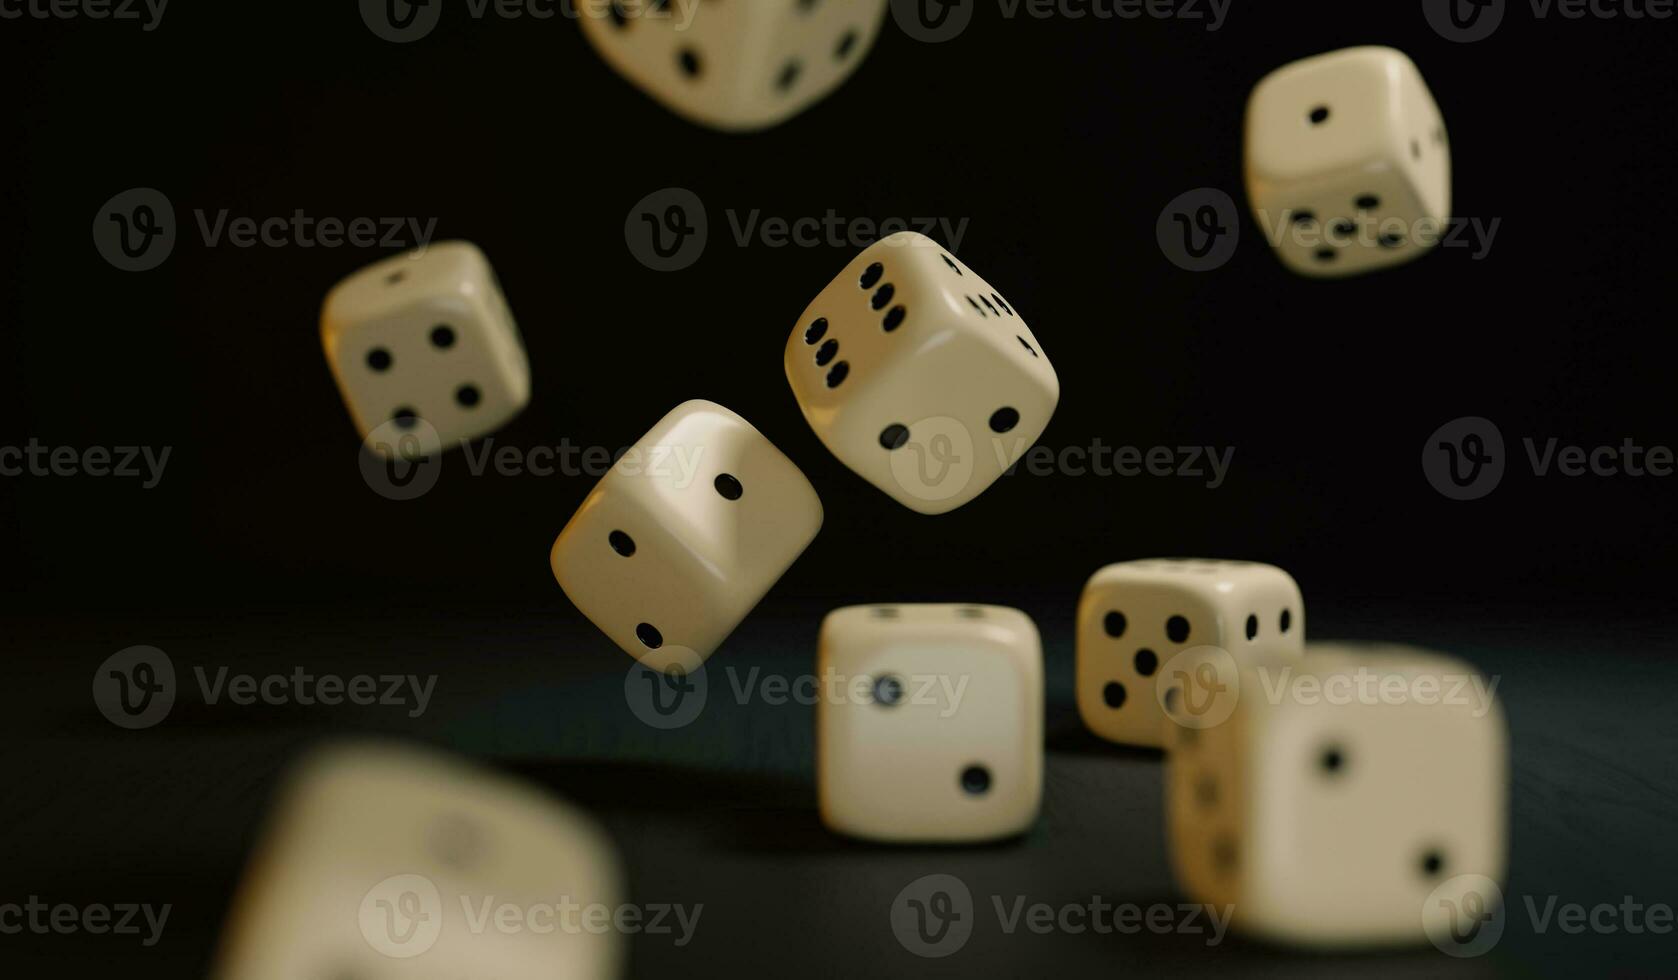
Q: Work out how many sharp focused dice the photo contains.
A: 2